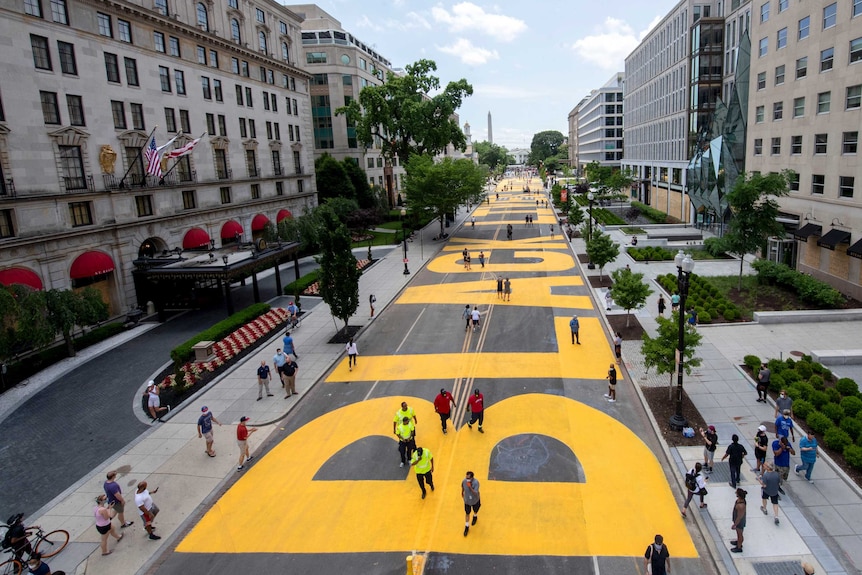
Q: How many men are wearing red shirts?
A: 3